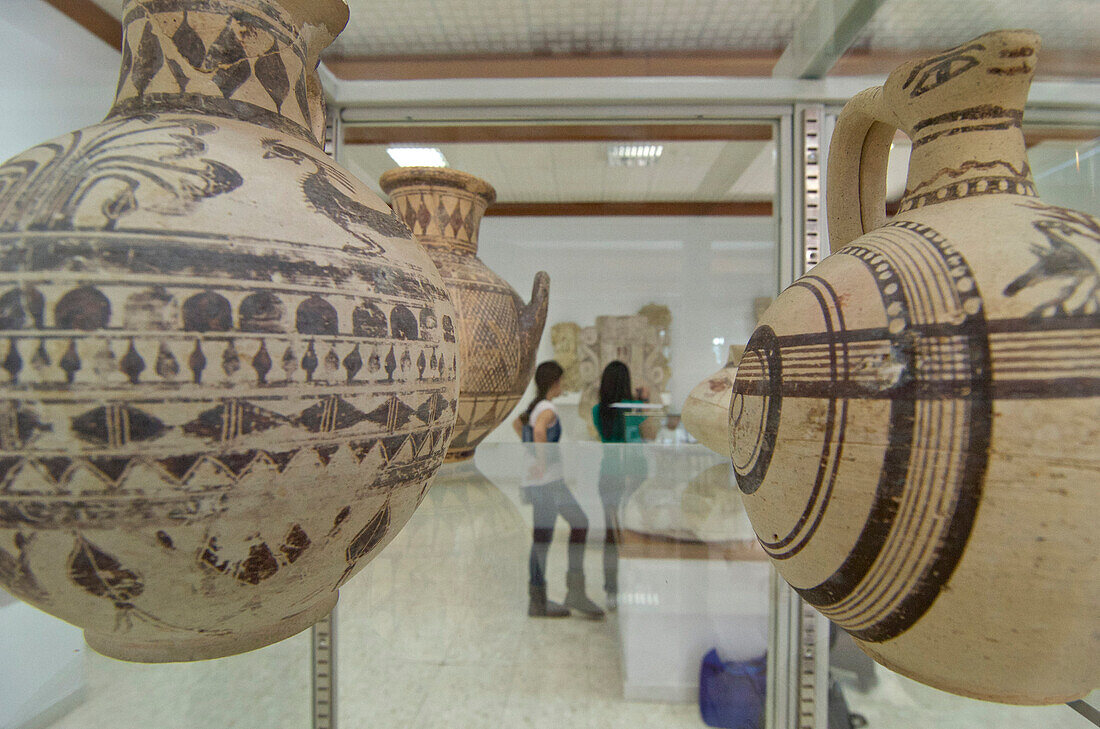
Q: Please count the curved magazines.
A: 0